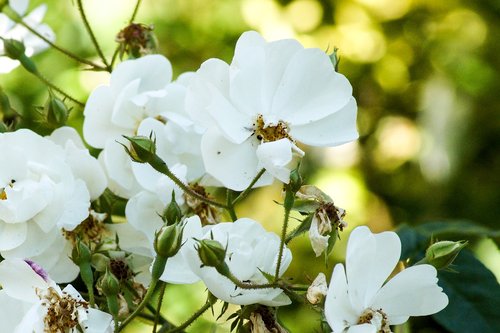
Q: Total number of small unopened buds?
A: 11